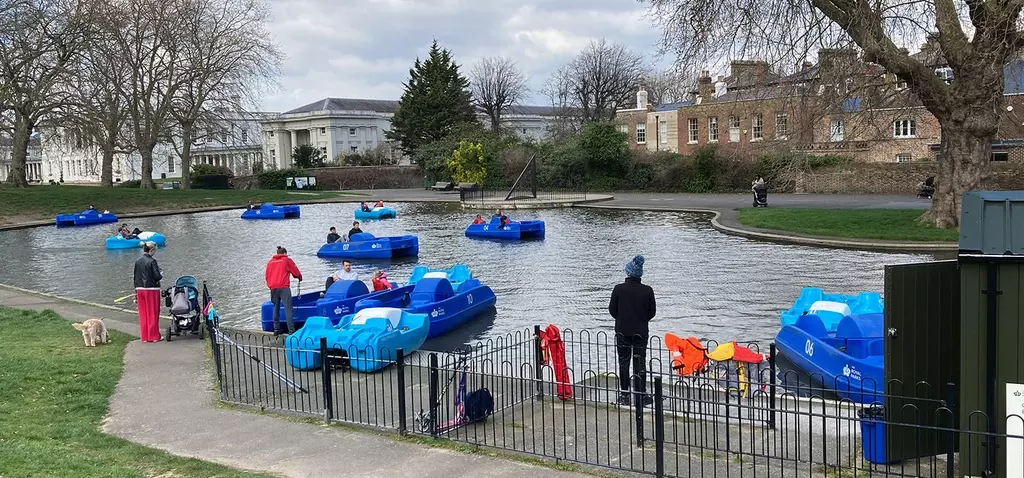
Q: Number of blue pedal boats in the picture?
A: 12